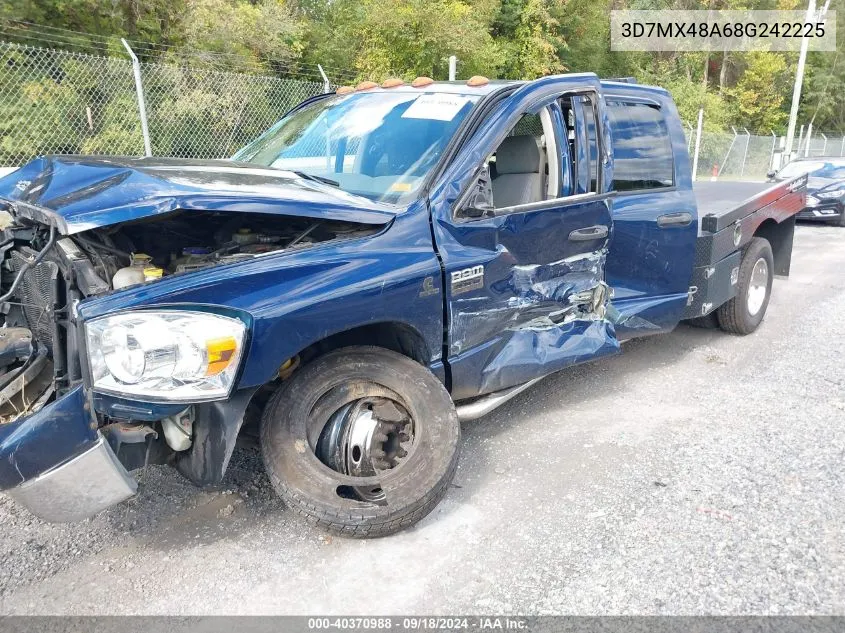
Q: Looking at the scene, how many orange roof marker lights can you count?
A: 5